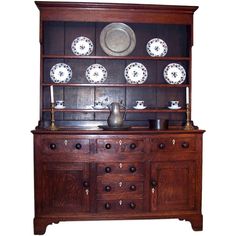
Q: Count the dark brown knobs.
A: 14